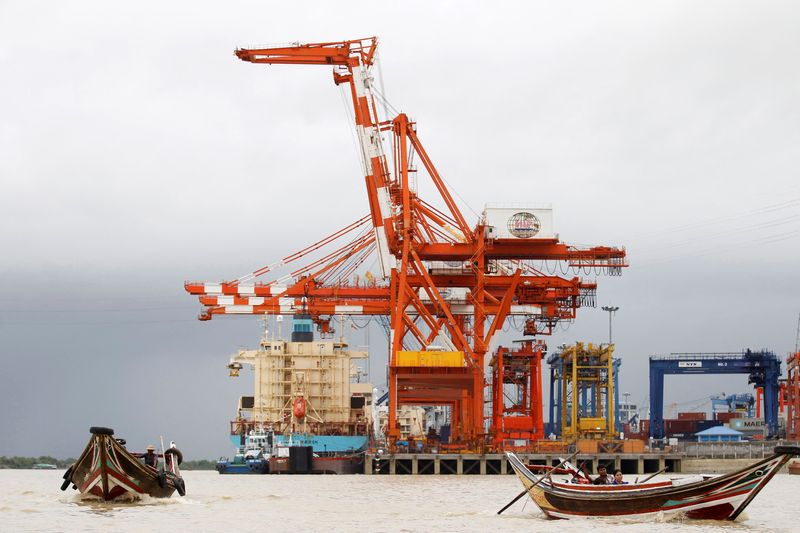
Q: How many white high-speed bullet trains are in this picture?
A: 0